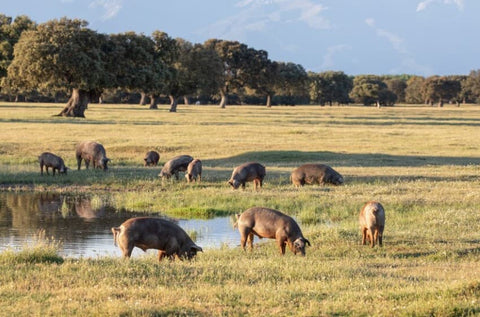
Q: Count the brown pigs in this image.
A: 10